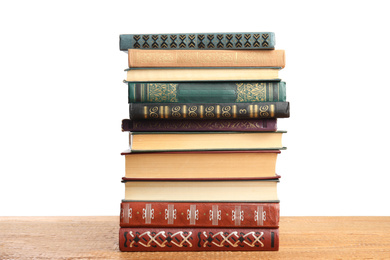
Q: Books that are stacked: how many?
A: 11